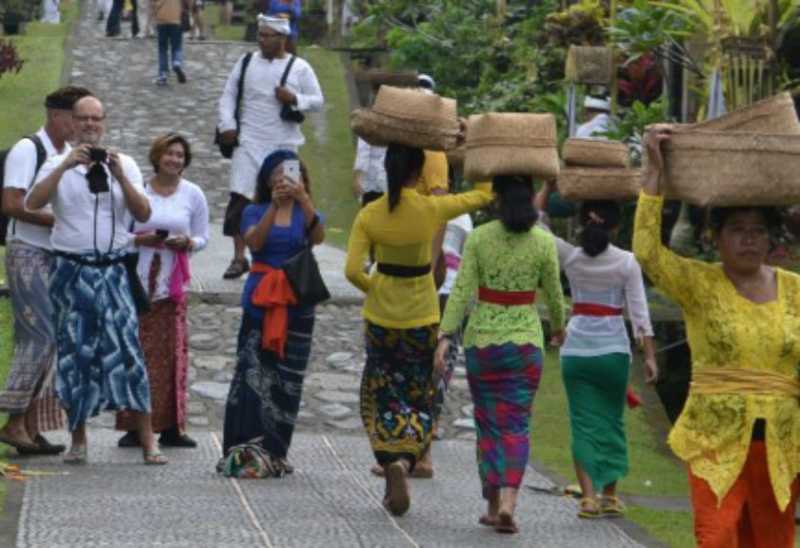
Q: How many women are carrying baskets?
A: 4